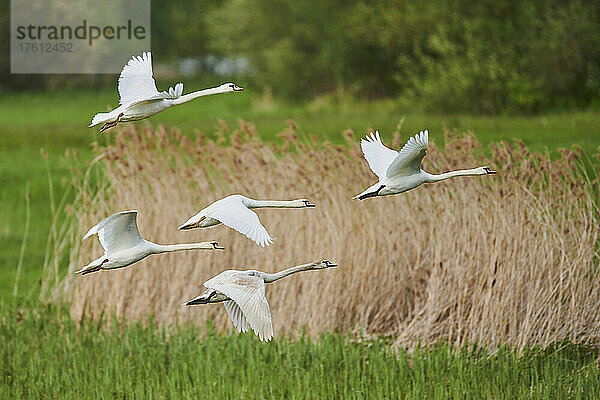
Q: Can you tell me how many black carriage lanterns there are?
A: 0